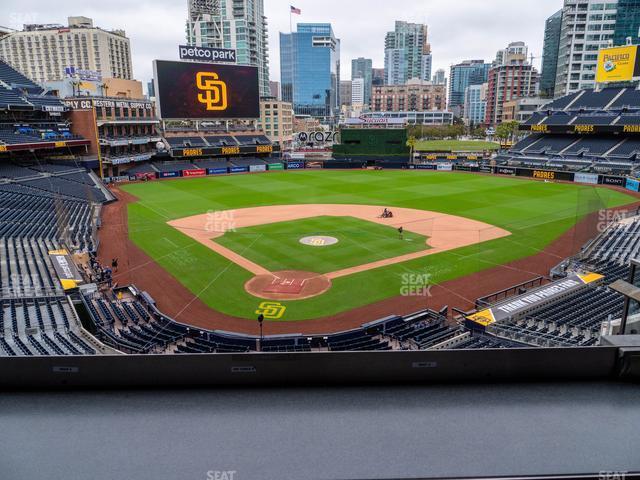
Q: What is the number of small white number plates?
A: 3